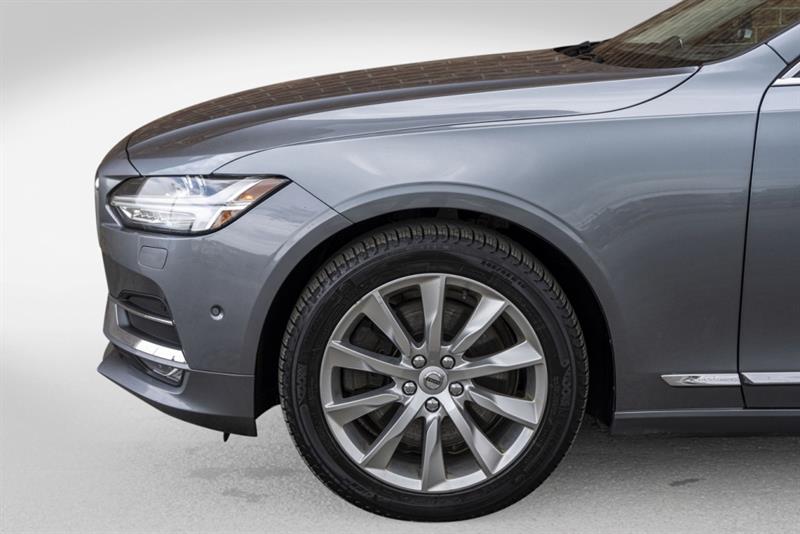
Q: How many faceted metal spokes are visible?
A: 10